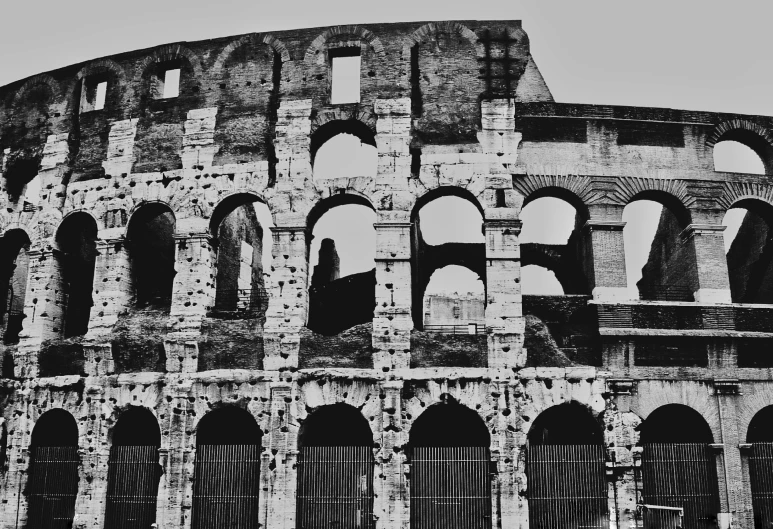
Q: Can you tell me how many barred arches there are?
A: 8